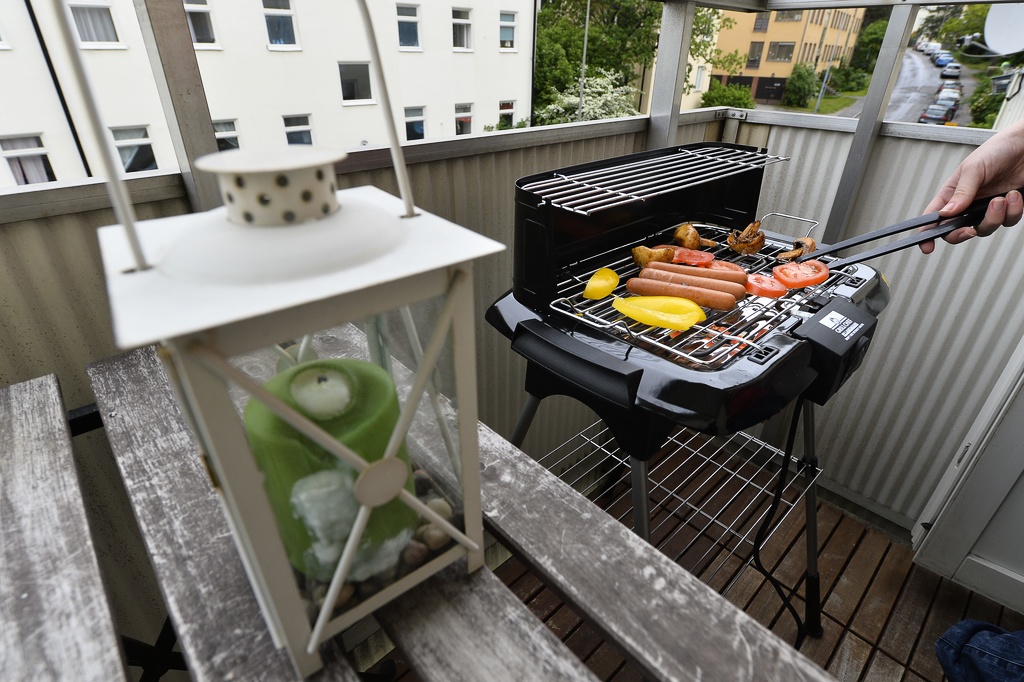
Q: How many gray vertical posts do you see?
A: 3